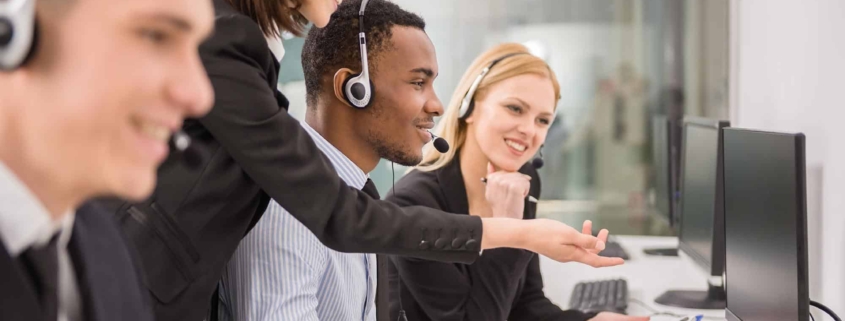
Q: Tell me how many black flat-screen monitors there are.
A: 3